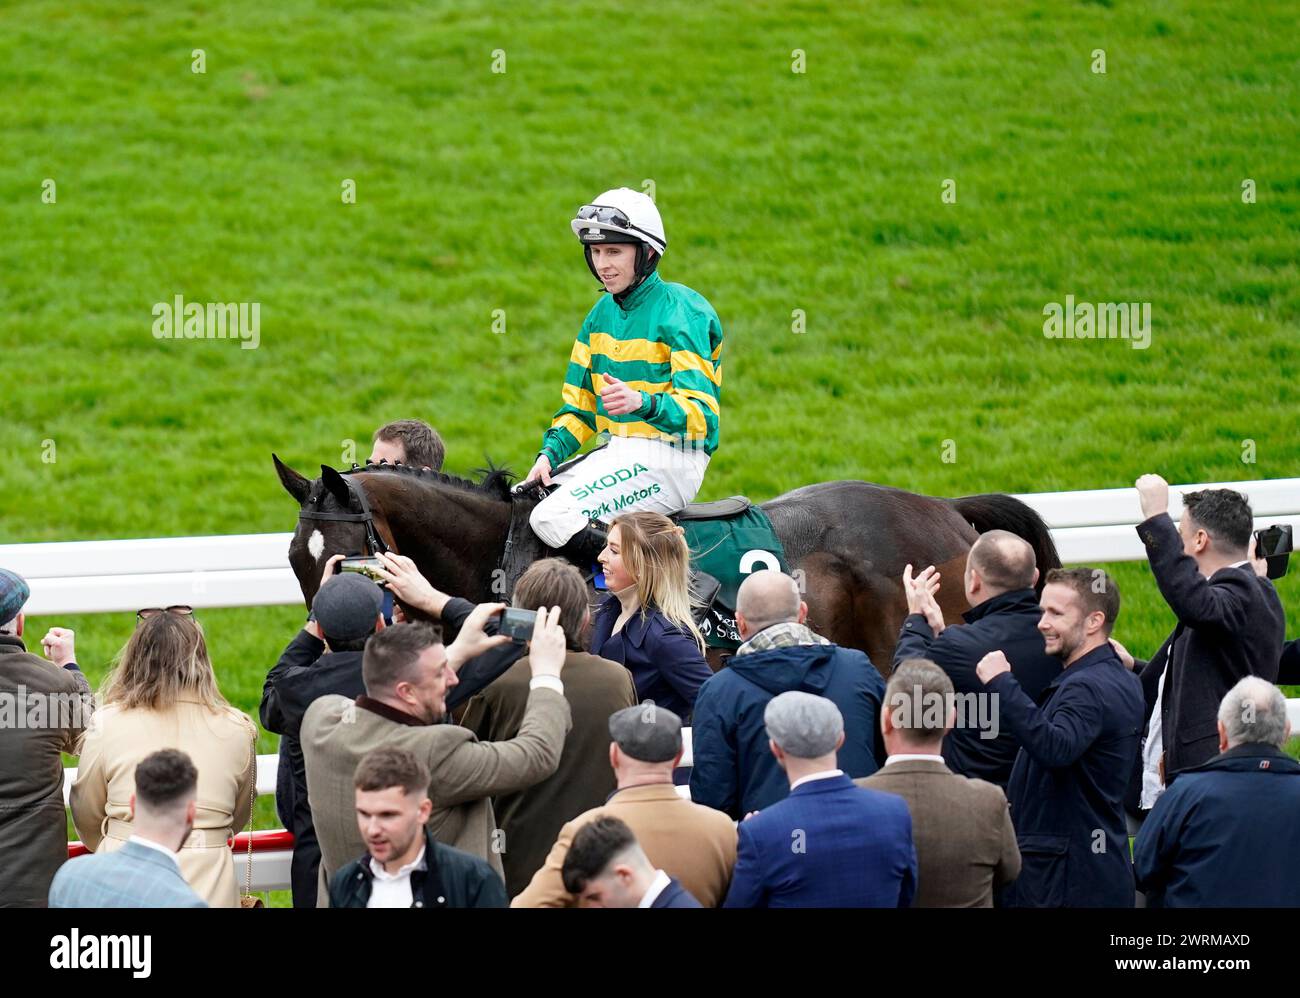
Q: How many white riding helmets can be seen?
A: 1